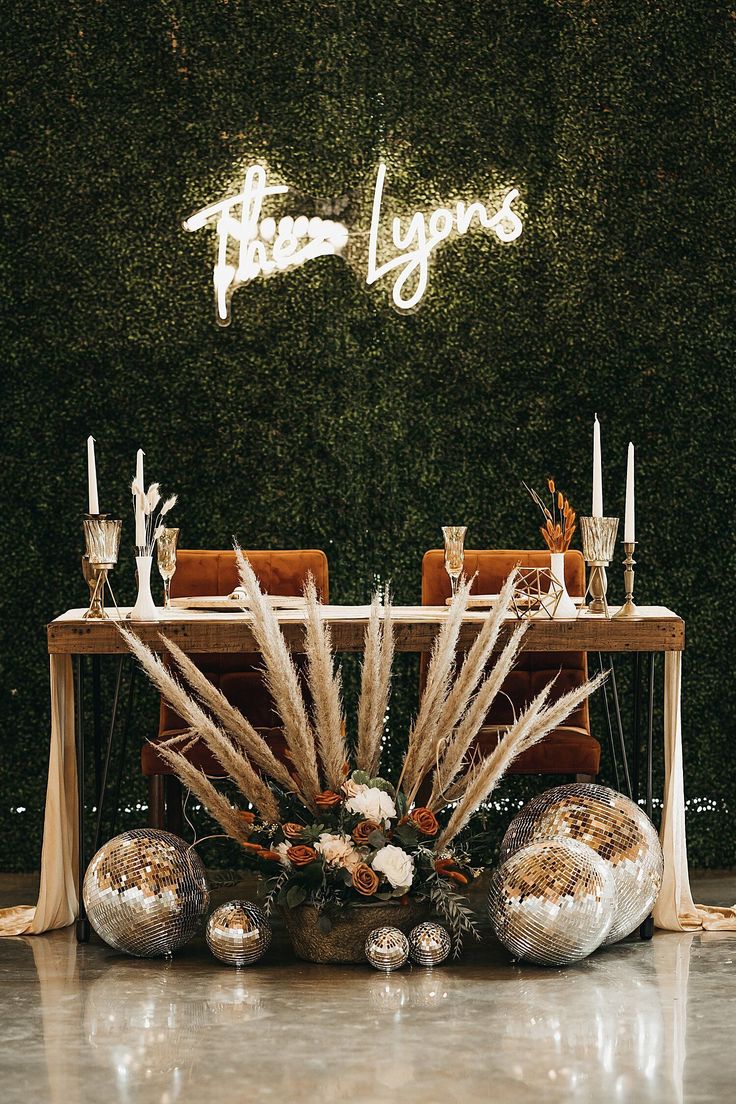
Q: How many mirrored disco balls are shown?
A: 6